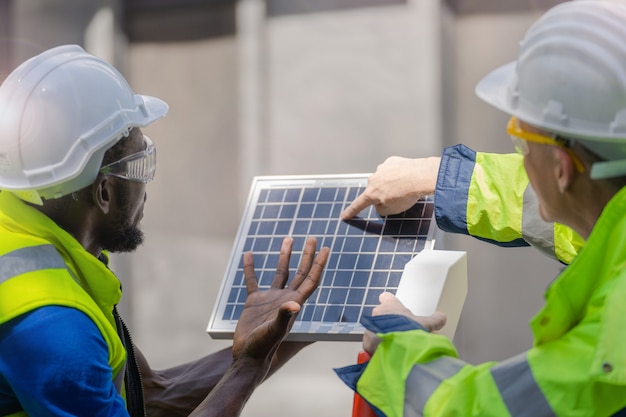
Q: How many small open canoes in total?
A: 0